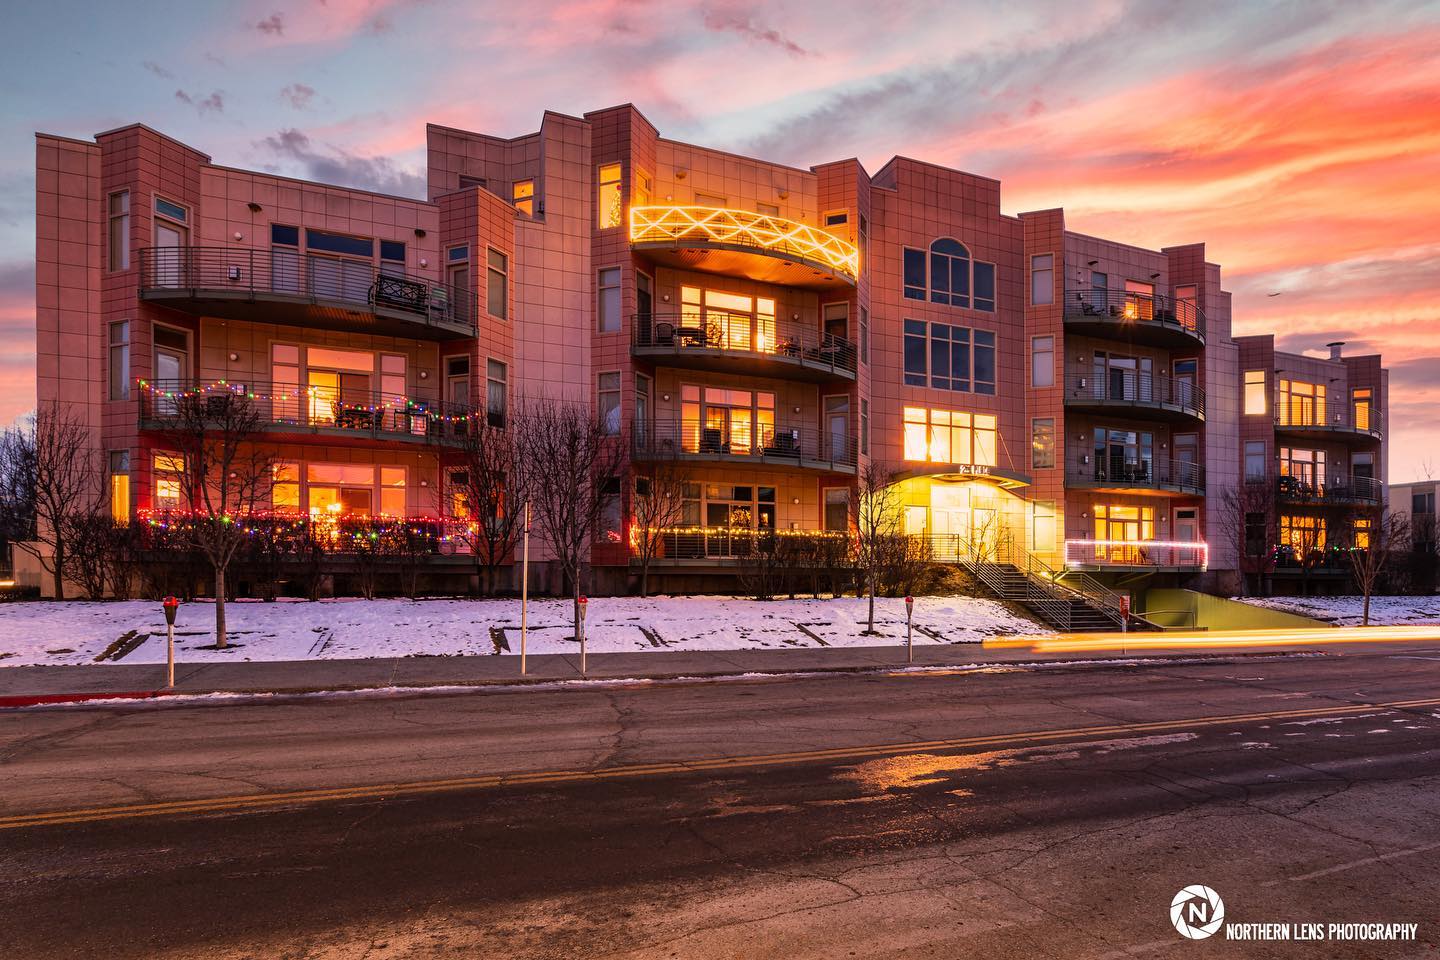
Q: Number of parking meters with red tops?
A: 3